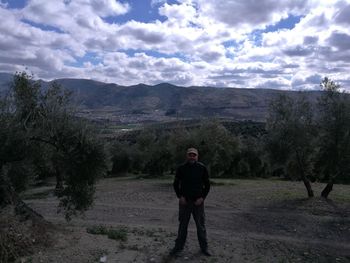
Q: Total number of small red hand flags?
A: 0